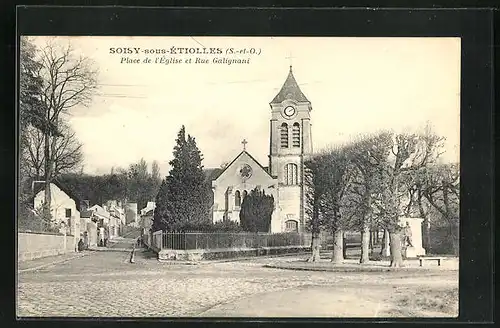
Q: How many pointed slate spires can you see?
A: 1